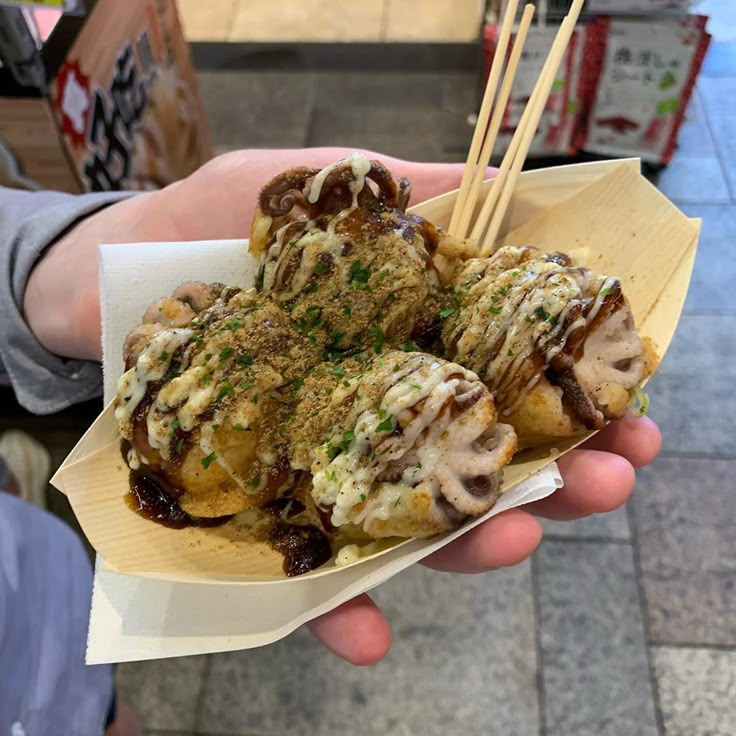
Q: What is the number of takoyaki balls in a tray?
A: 4